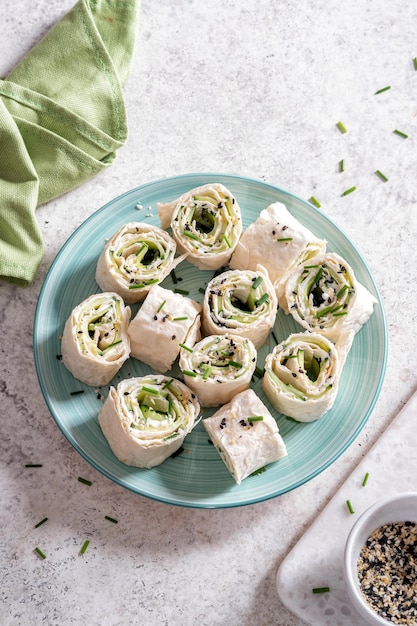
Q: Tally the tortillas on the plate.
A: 11